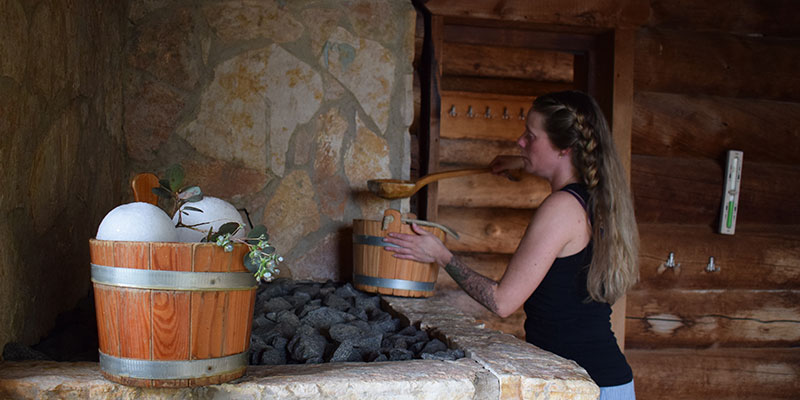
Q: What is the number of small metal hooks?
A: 7